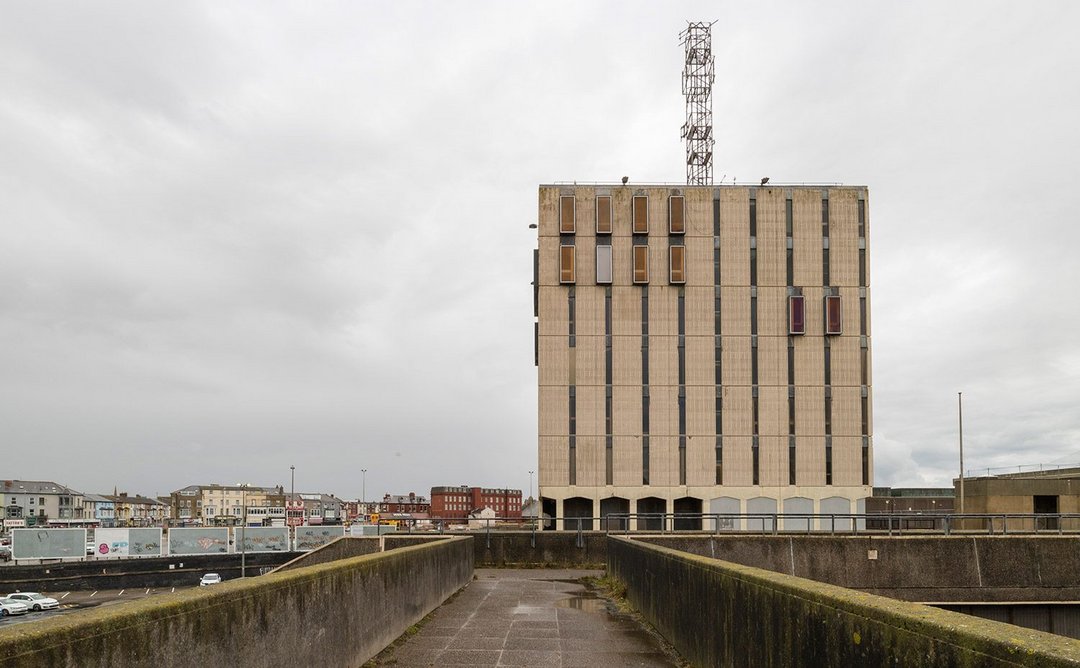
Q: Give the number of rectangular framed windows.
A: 10